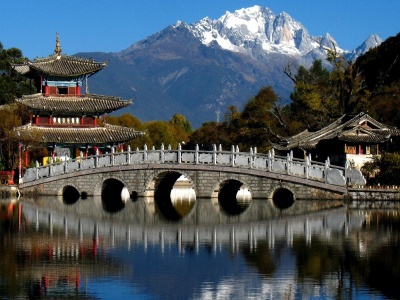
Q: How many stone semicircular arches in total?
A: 5